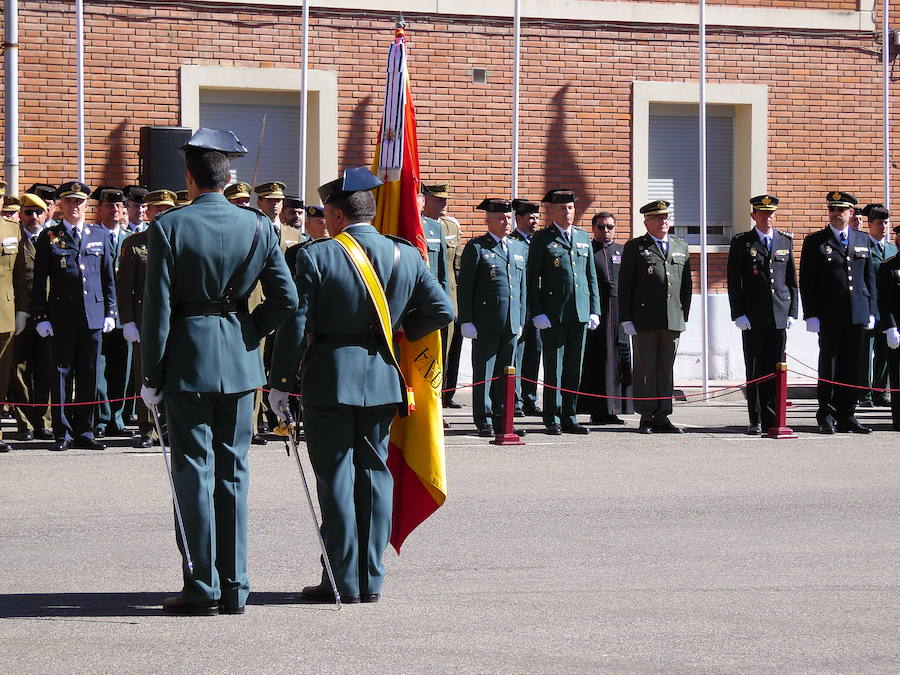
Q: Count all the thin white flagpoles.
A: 5